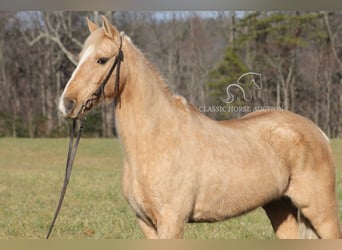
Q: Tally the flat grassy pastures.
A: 1